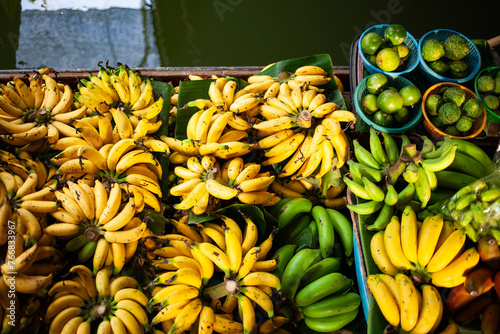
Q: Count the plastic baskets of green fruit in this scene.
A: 5